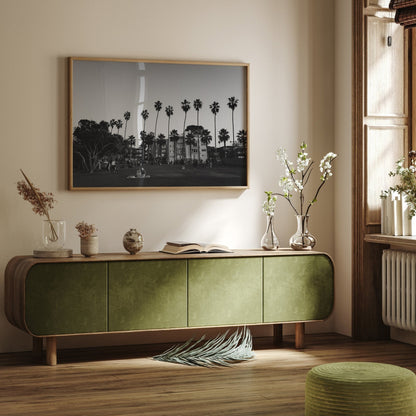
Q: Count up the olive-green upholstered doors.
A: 4